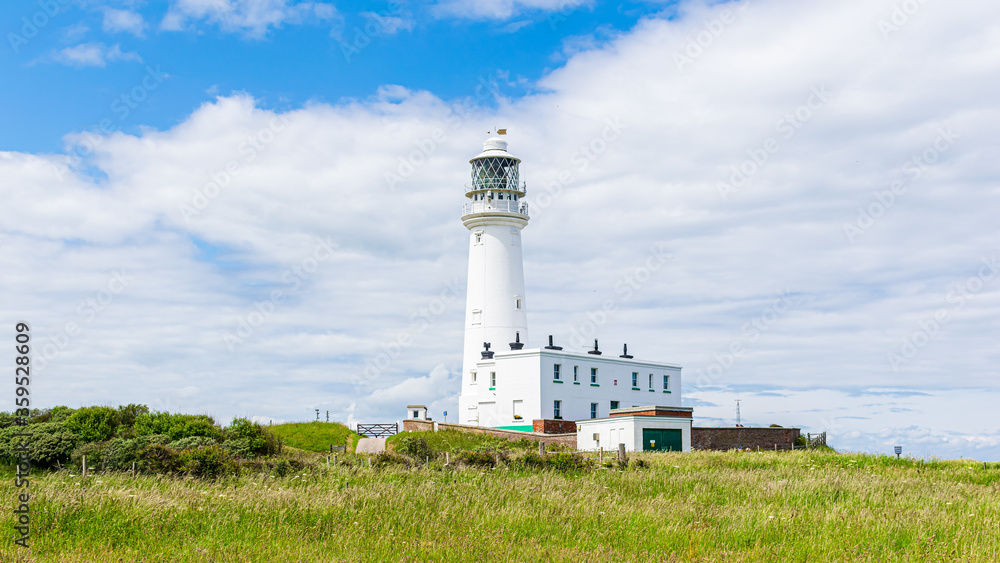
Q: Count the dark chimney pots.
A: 5